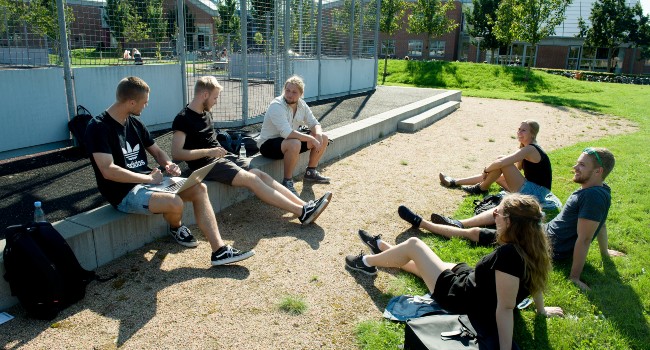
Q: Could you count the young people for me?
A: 6